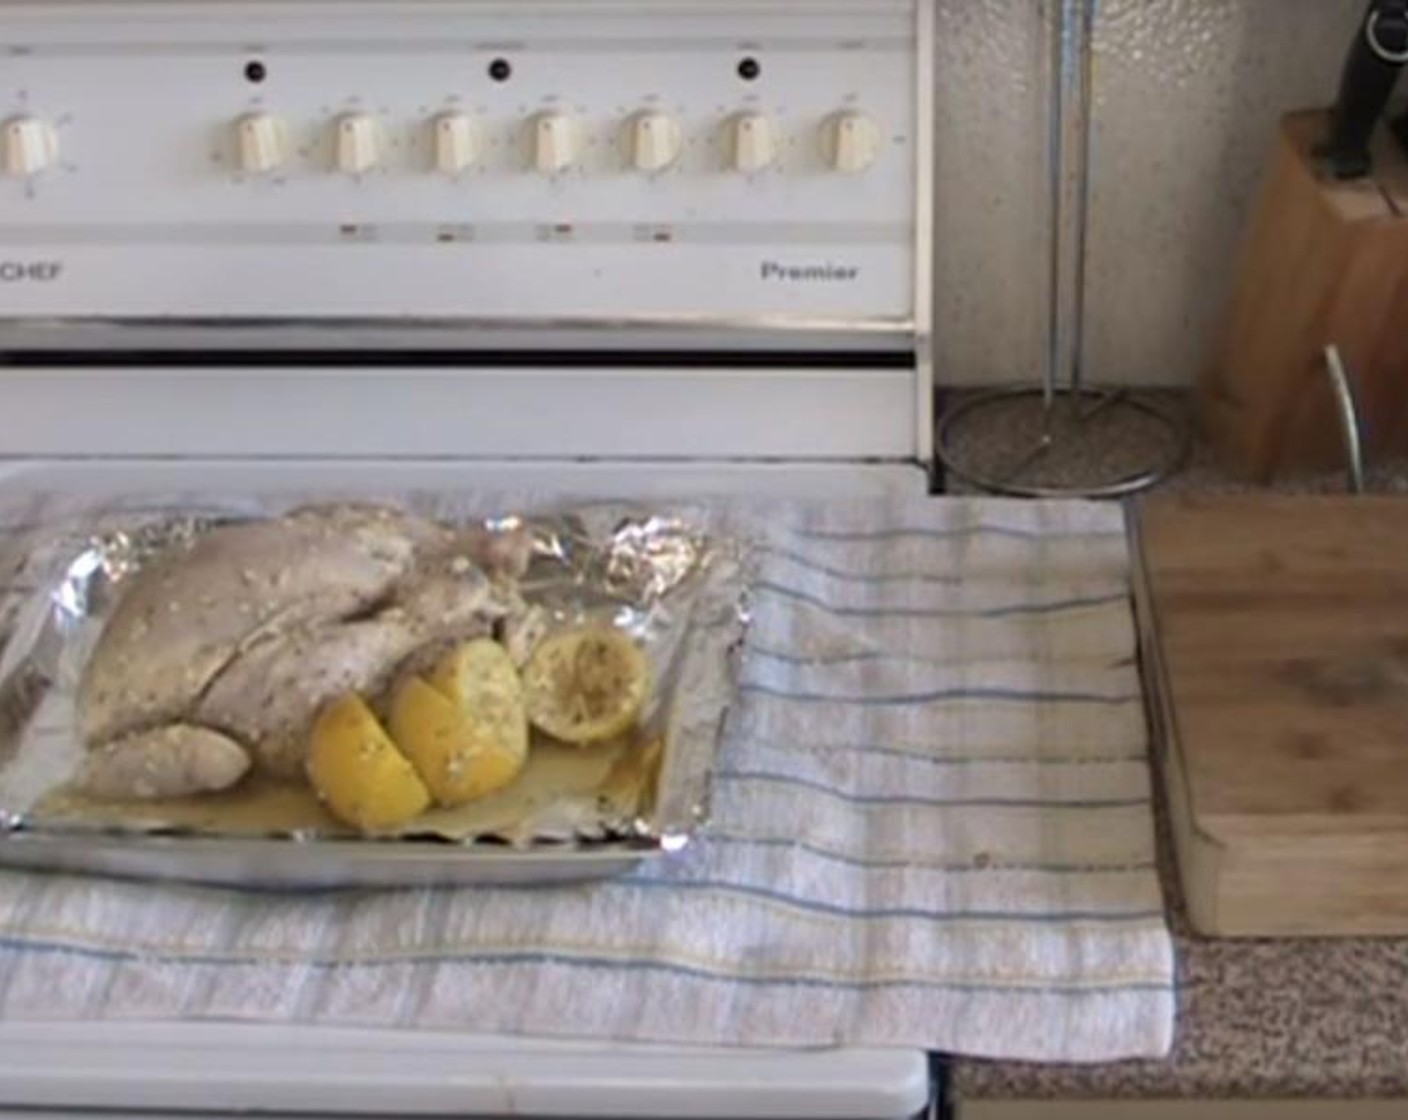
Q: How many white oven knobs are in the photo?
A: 8